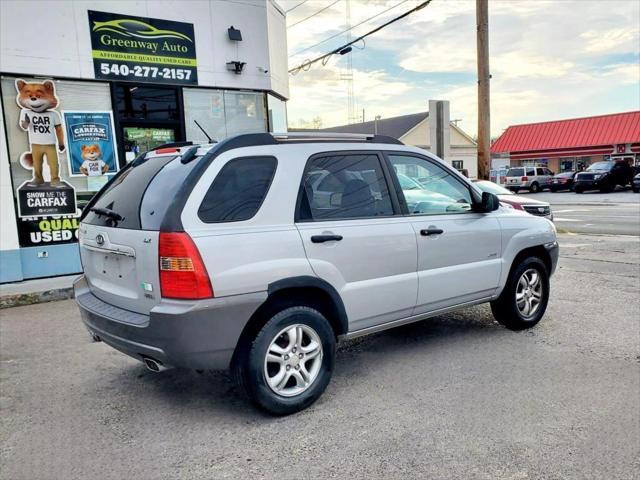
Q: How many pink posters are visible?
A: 0